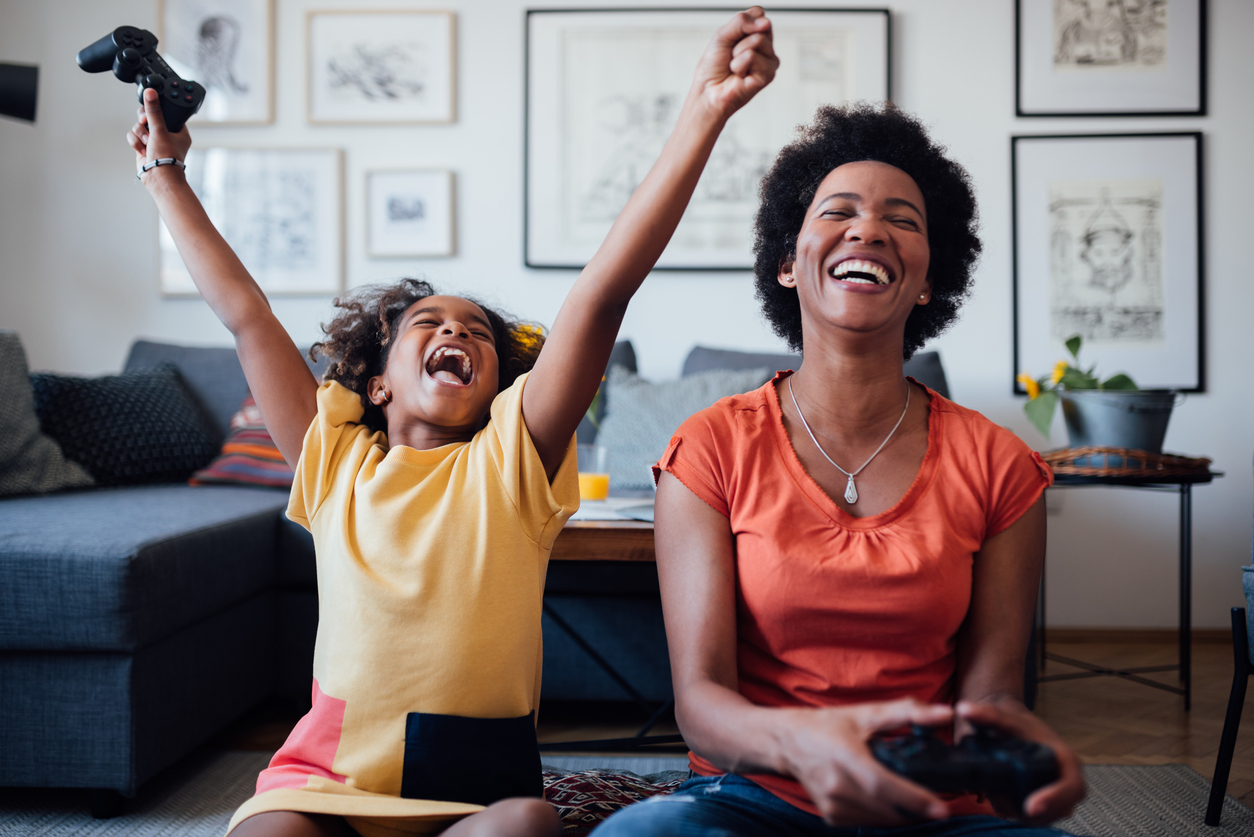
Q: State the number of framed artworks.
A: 7